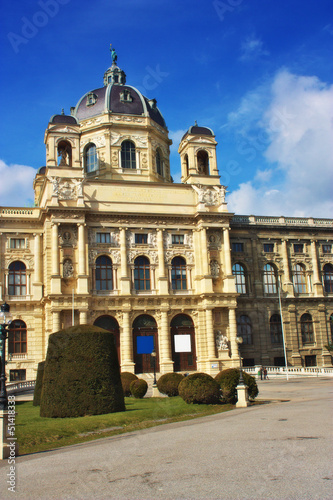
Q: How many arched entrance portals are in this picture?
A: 3